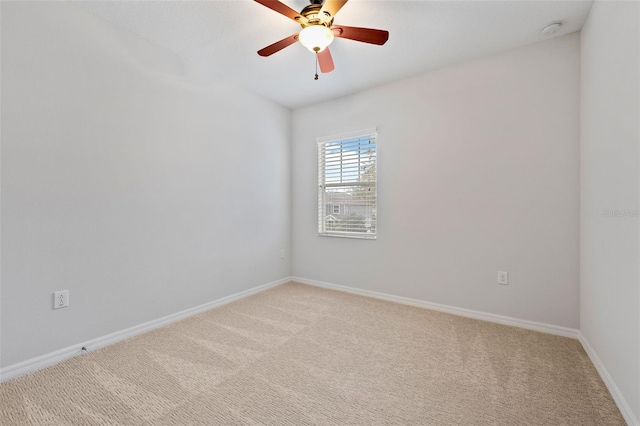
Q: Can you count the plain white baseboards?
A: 3